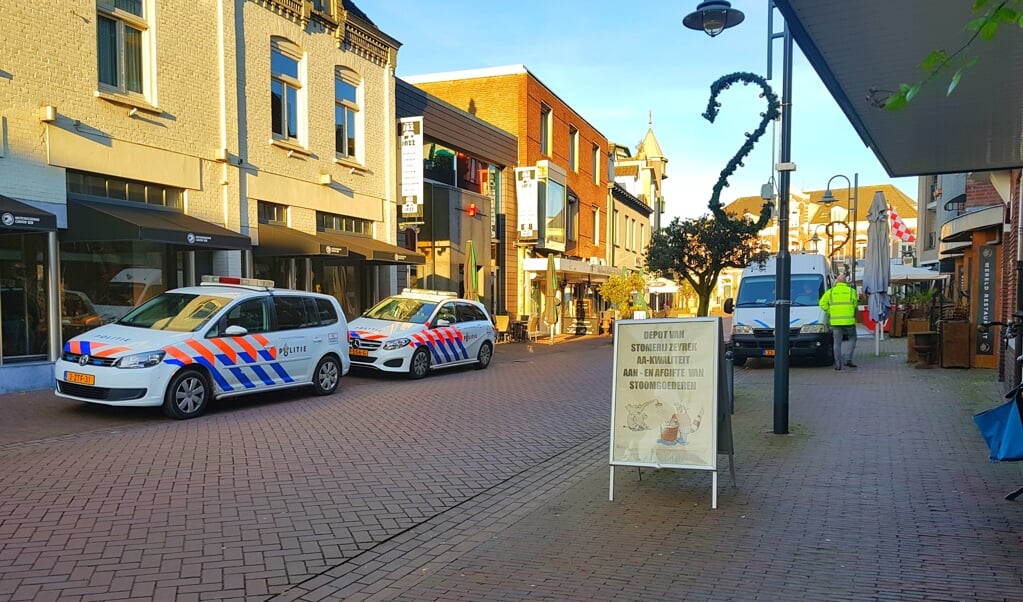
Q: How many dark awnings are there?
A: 4